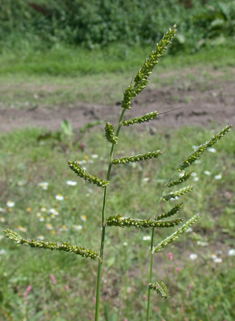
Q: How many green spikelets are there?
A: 13